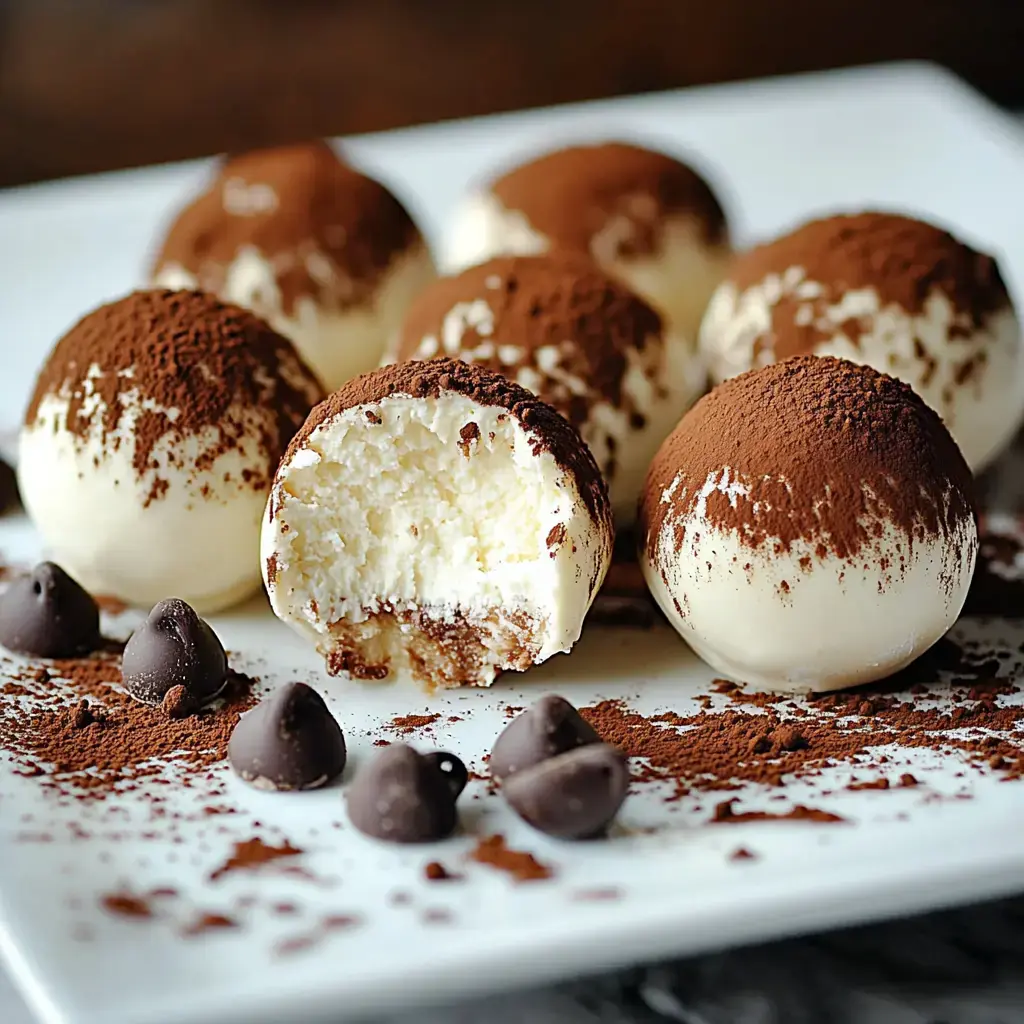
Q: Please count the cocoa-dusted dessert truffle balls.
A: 7